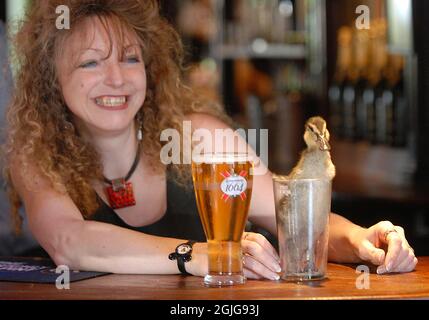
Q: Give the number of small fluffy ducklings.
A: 1